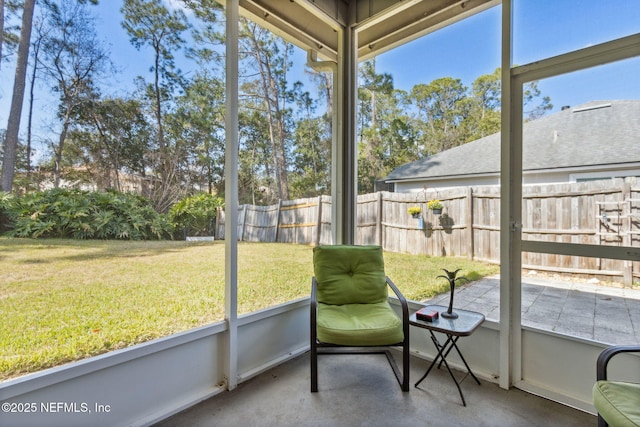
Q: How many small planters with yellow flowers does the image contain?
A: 2